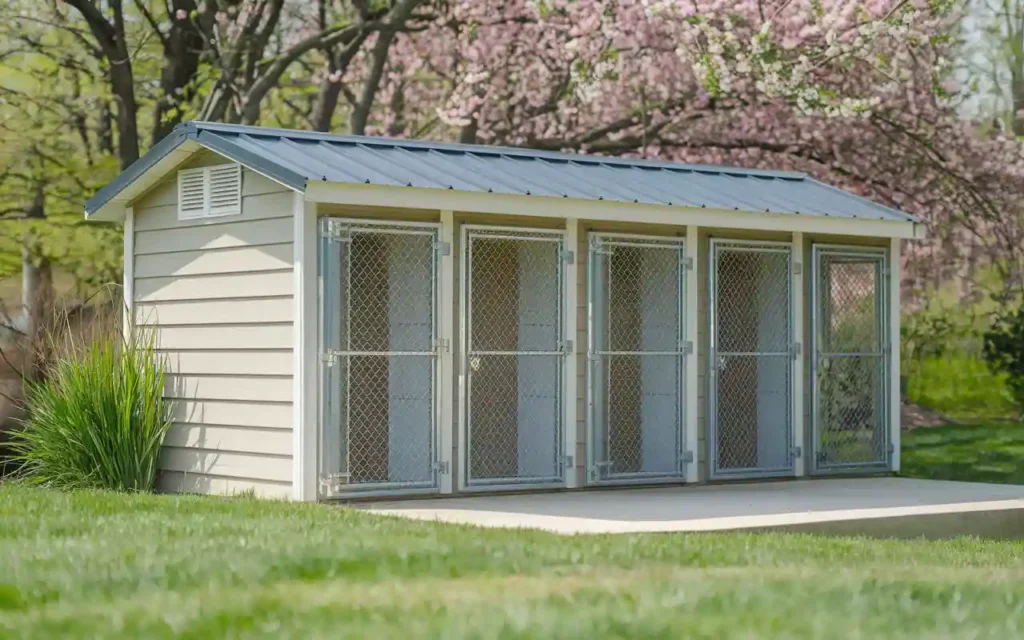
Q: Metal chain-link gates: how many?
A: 5